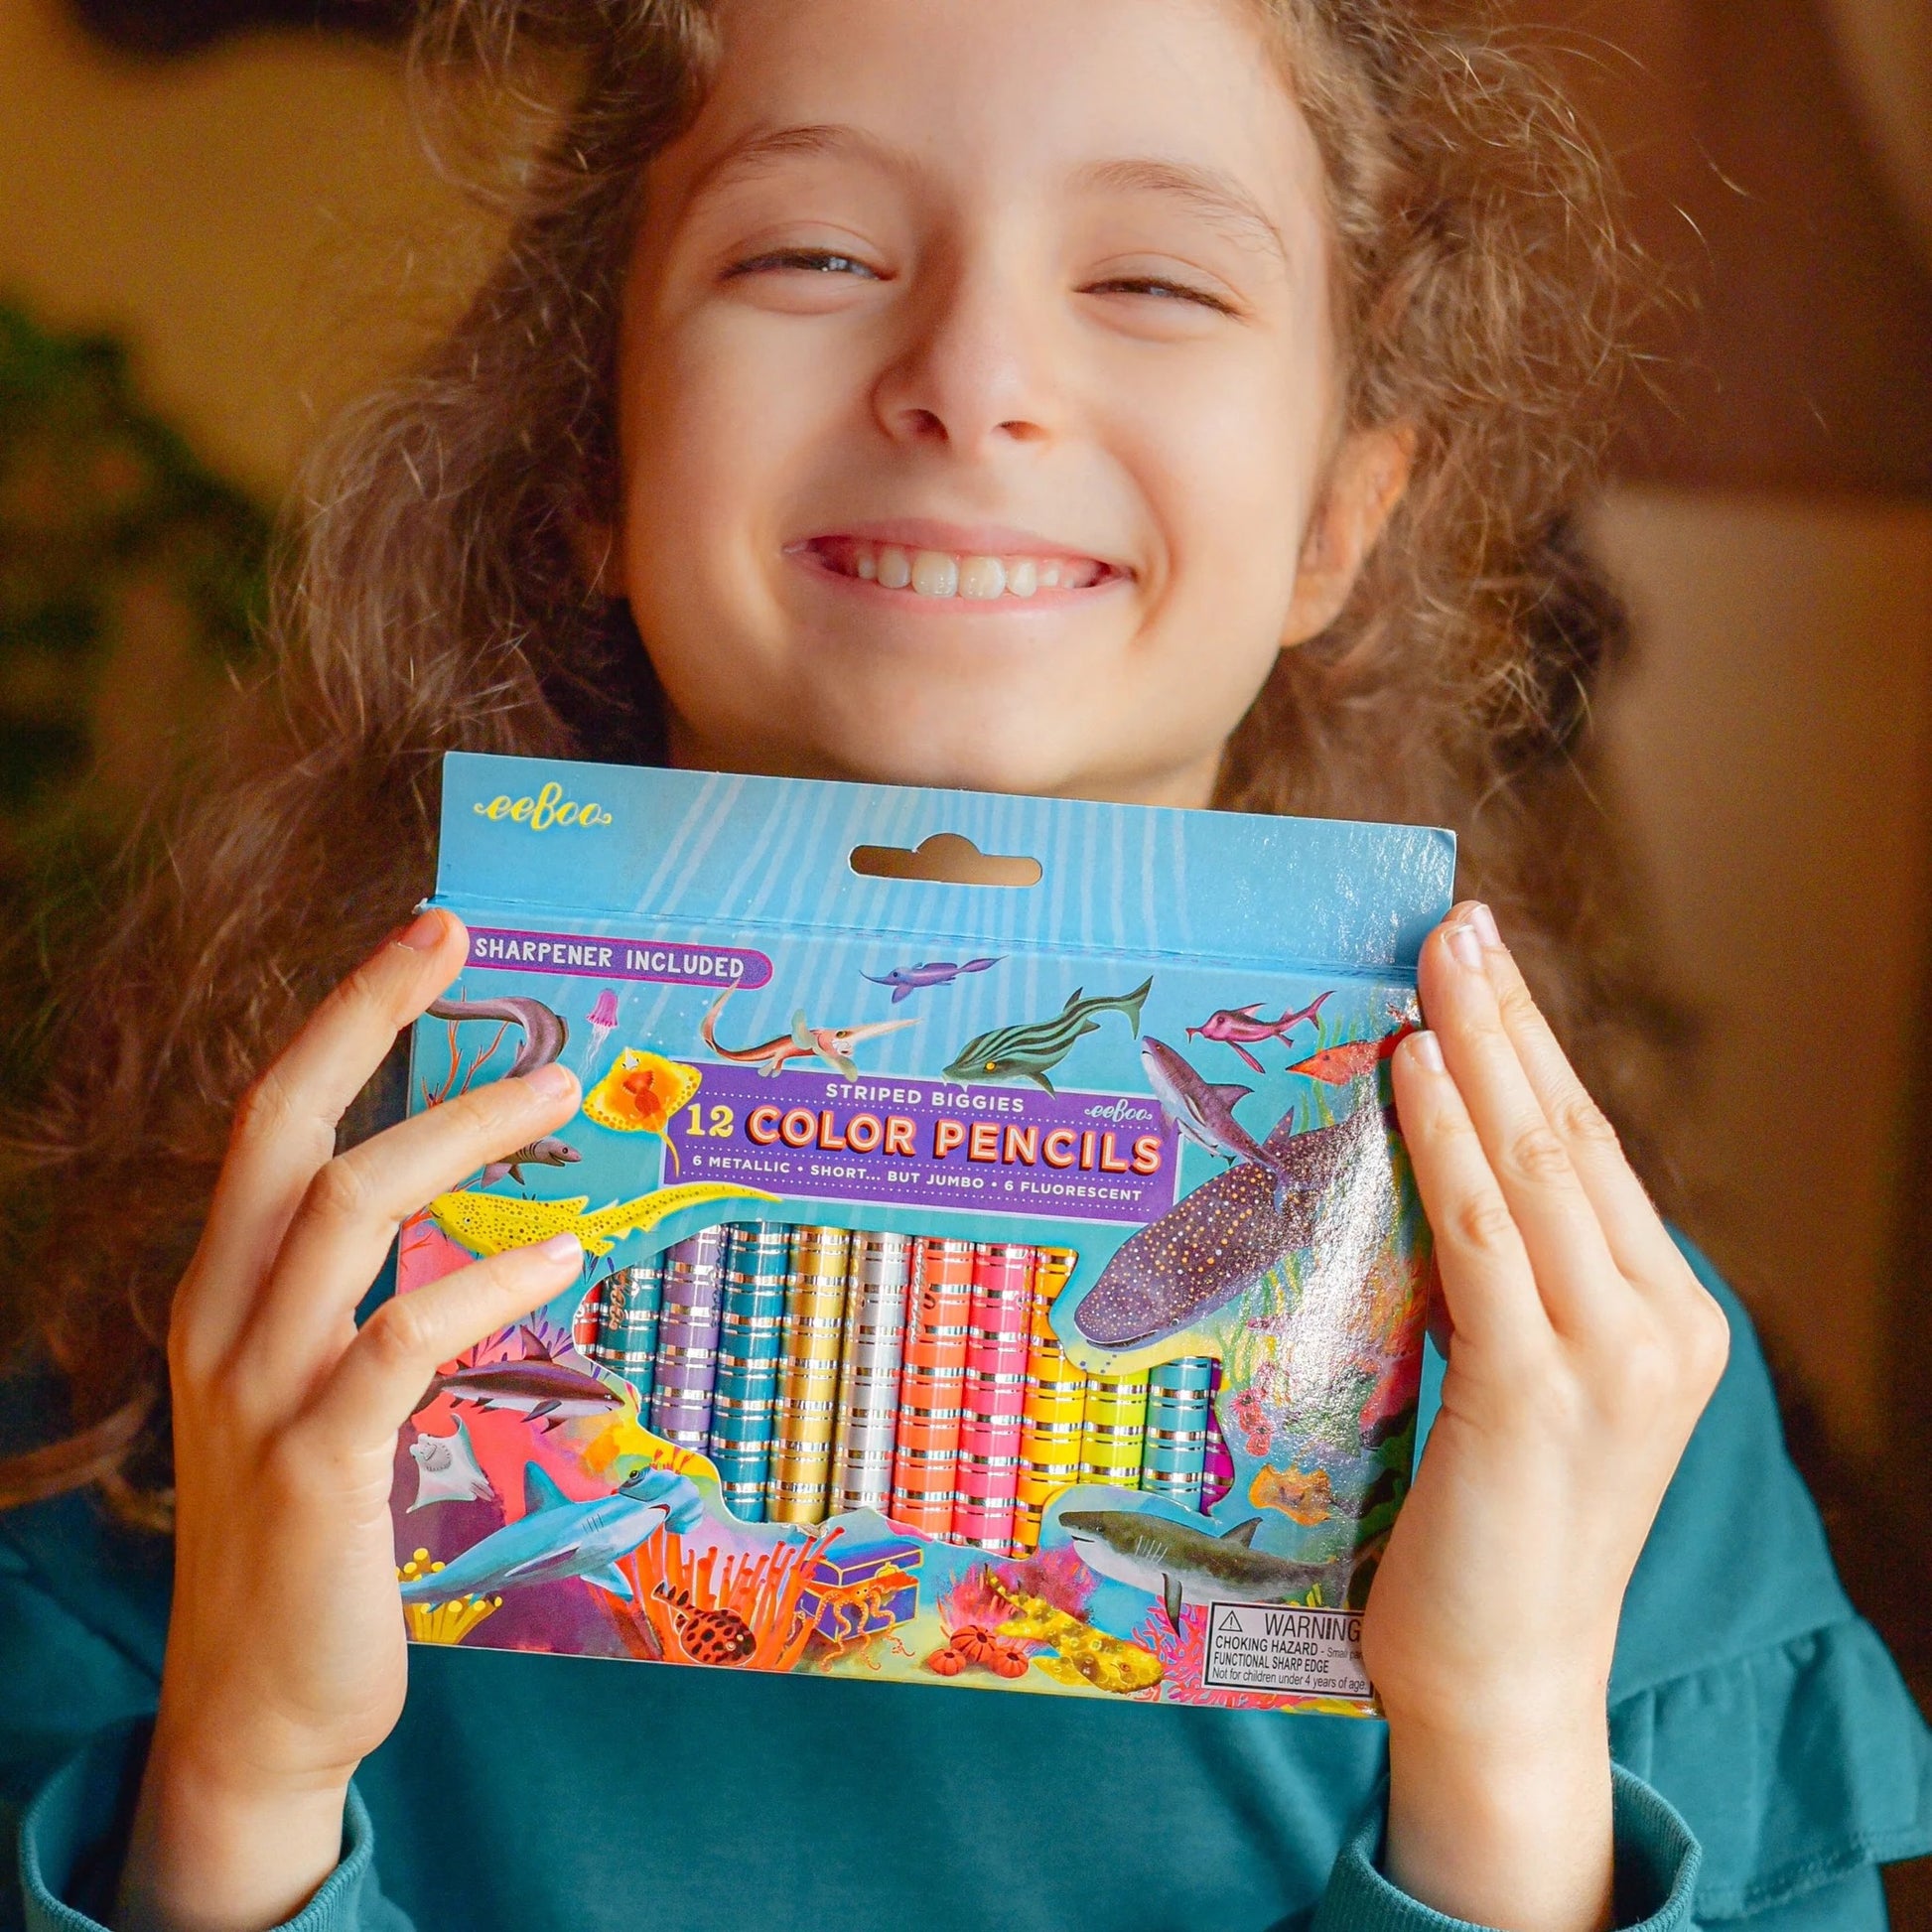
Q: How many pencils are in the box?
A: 12